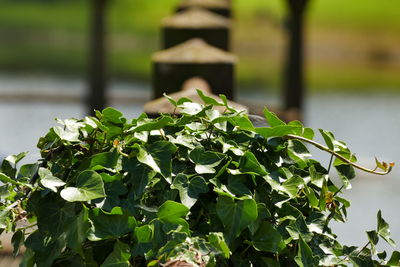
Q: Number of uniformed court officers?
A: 0